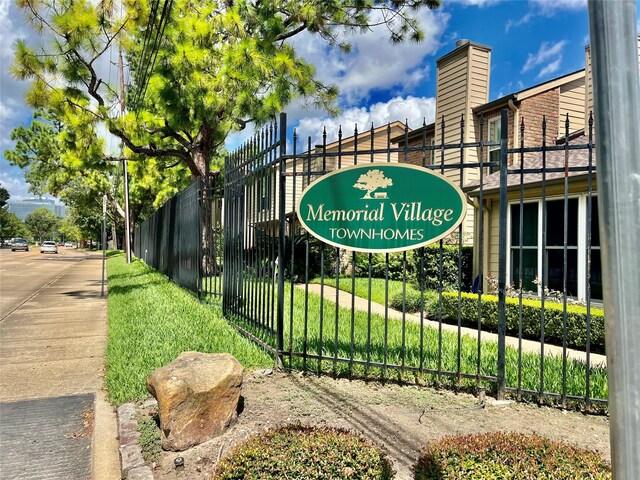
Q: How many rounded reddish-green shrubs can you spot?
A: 2